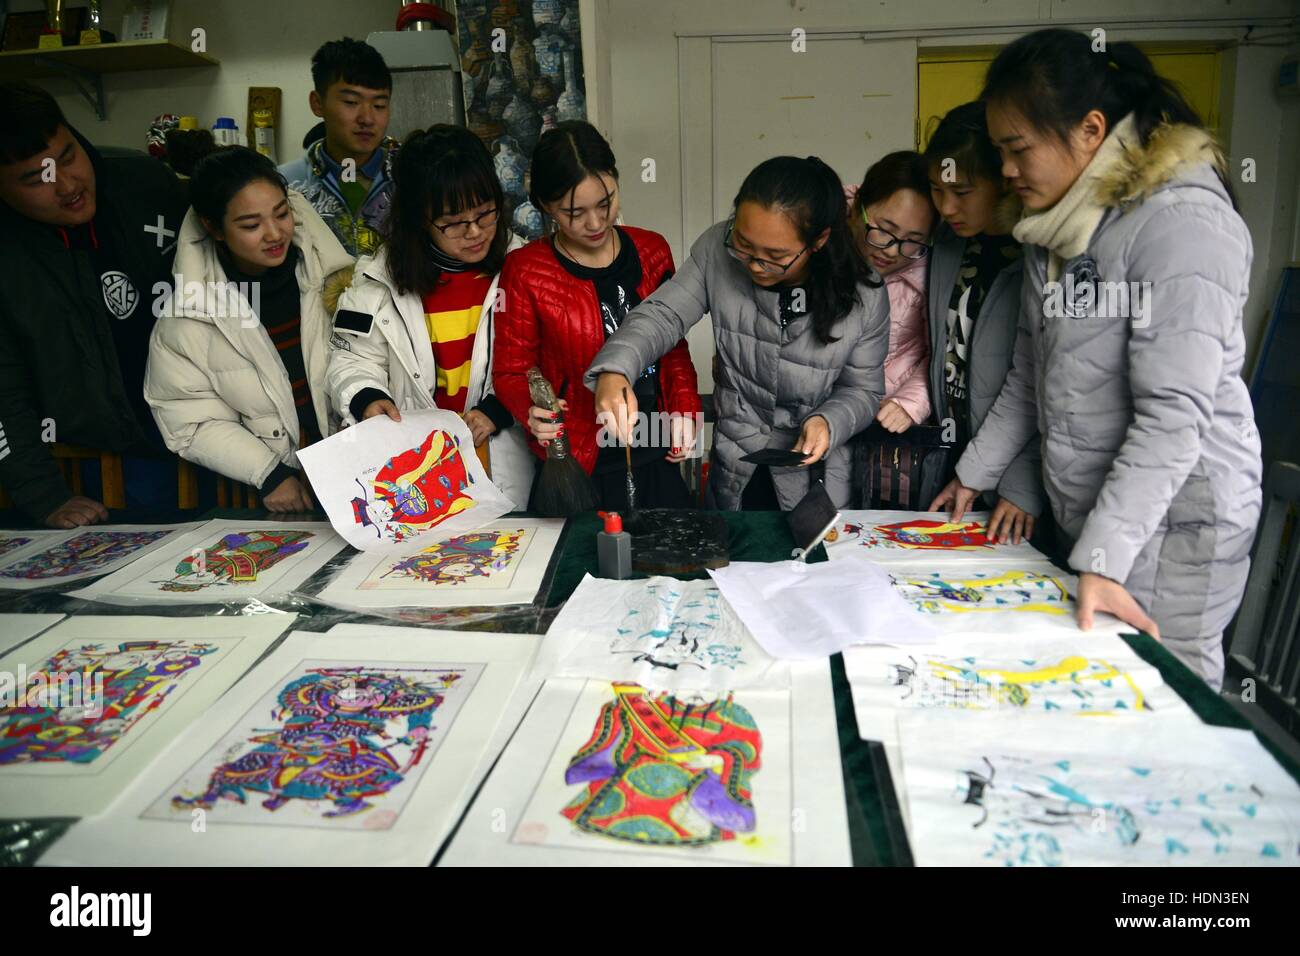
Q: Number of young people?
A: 9